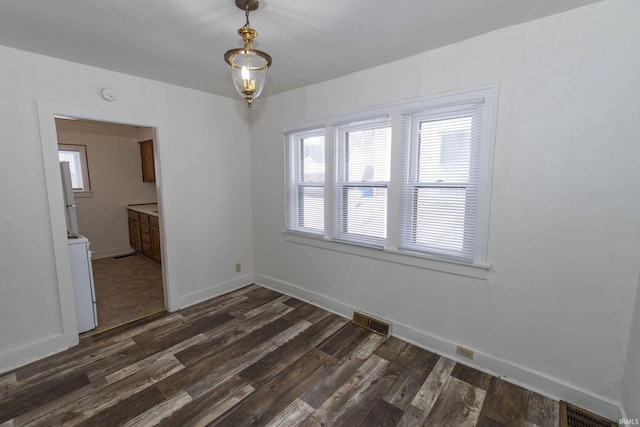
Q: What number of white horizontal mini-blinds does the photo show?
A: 3